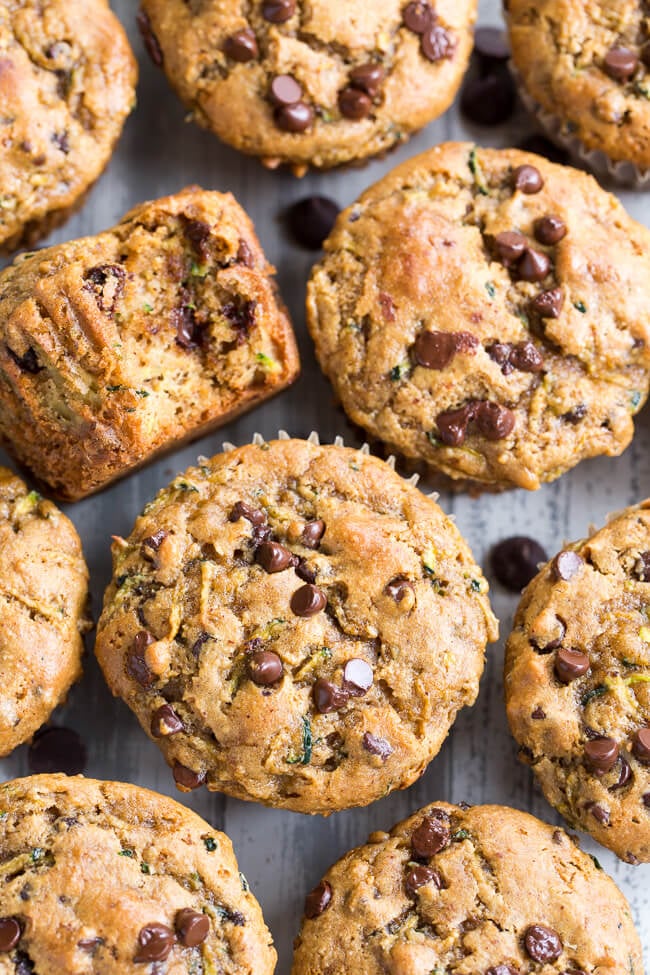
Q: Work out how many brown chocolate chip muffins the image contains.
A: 10